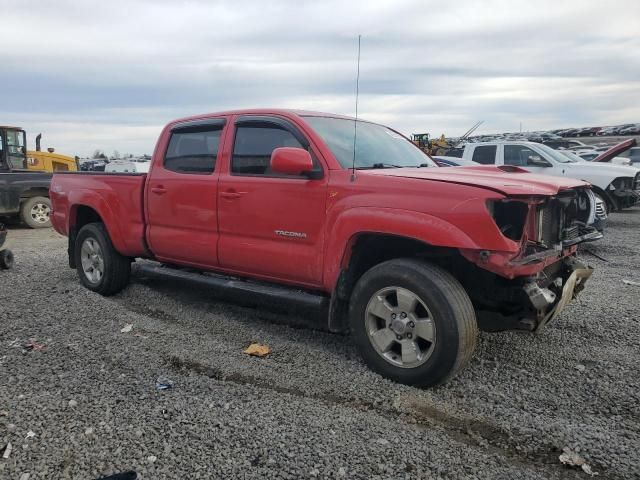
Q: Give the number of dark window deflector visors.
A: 2